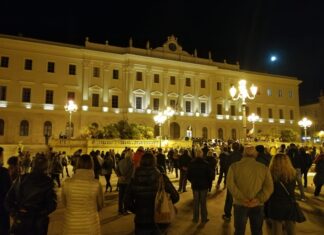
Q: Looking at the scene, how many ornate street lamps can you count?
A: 6